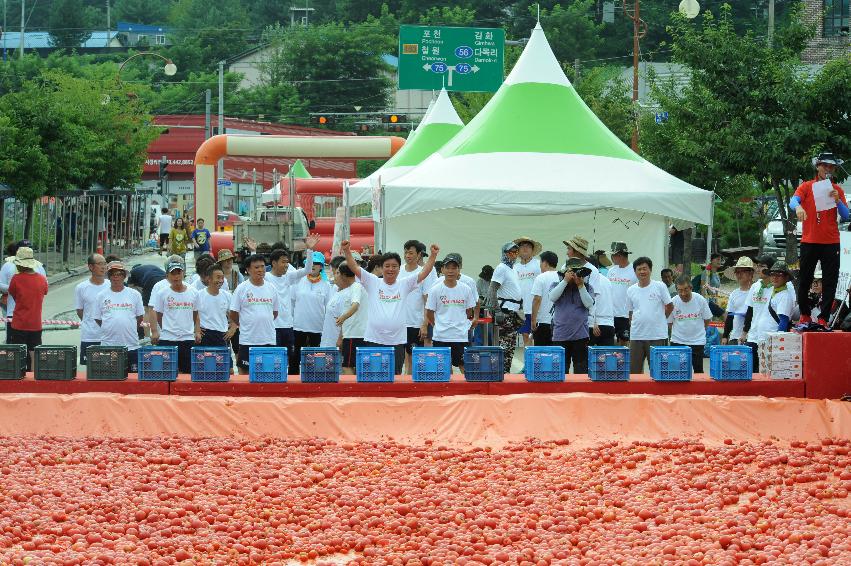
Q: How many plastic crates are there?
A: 14